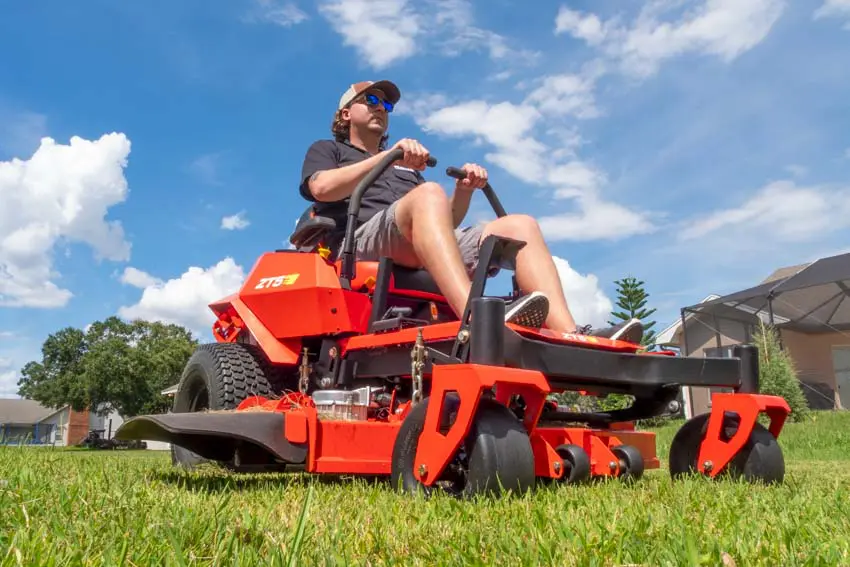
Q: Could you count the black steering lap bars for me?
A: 2